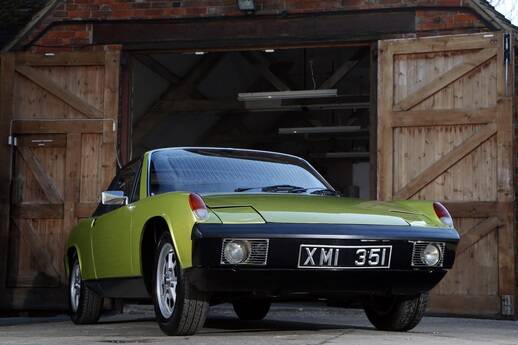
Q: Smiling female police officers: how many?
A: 0